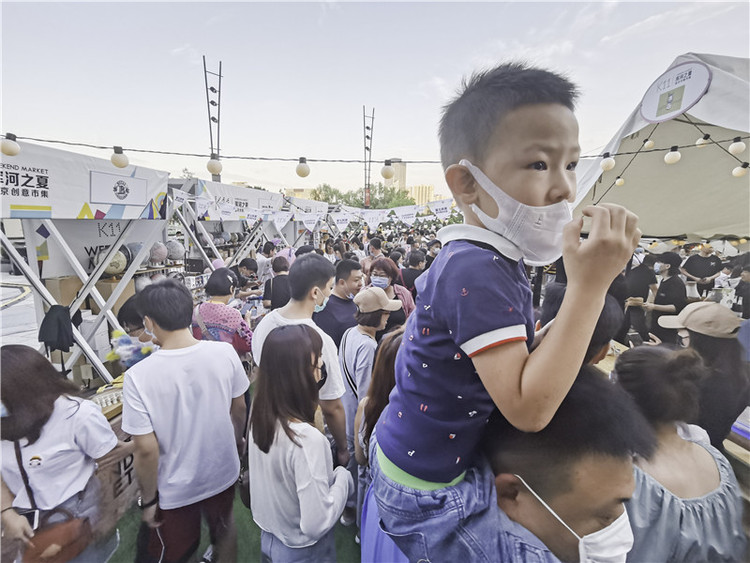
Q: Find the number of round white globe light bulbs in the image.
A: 12